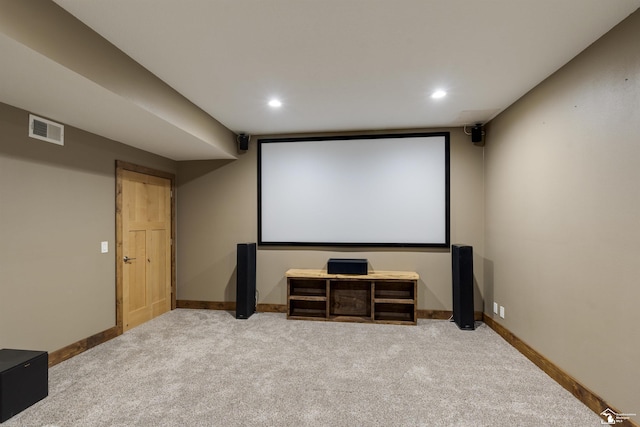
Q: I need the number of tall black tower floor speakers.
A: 2